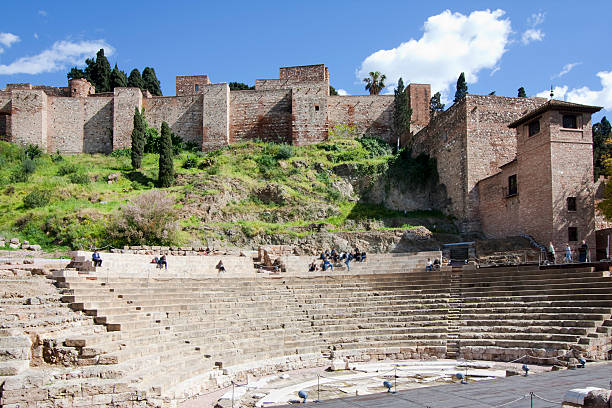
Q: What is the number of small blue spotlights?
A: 5